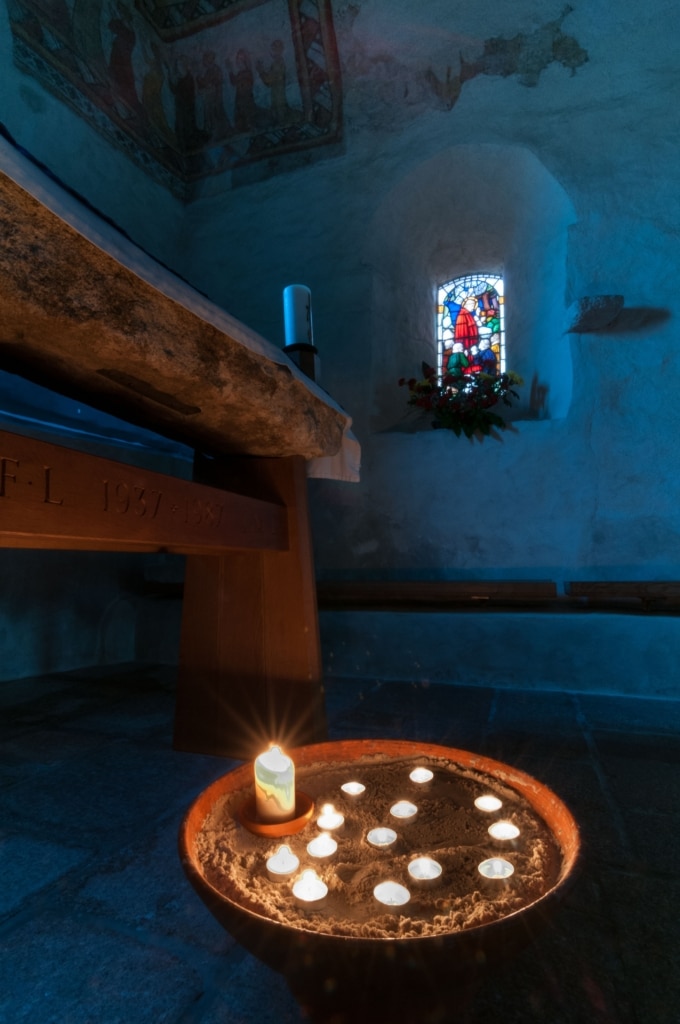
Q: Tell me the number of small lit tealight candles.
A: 13